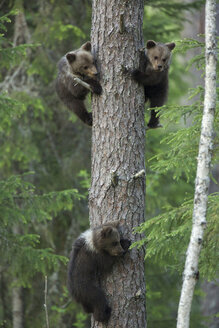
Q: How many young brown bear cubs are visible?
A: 3